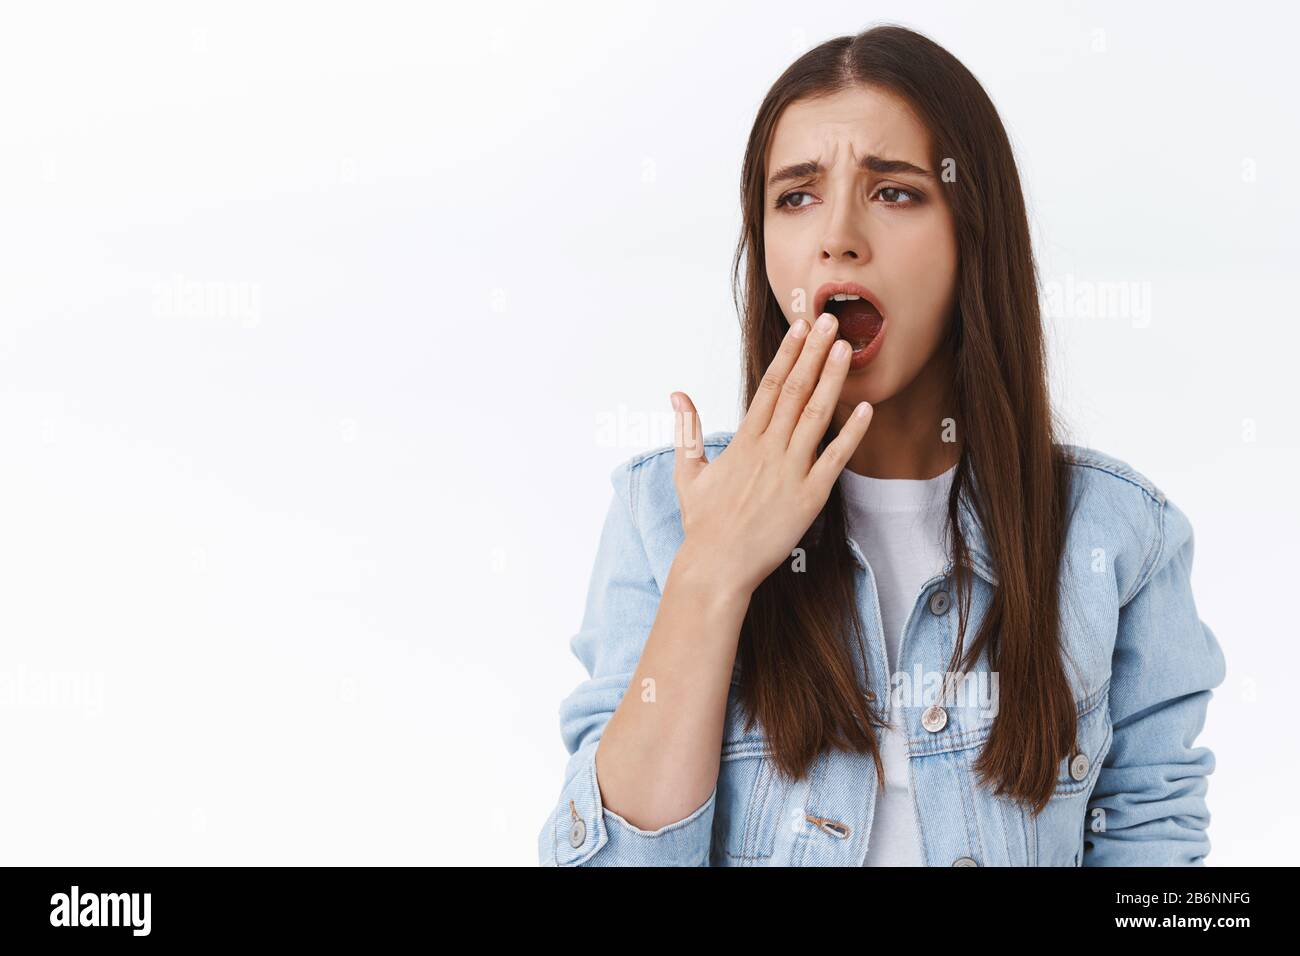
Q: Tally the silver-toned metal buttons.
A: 5